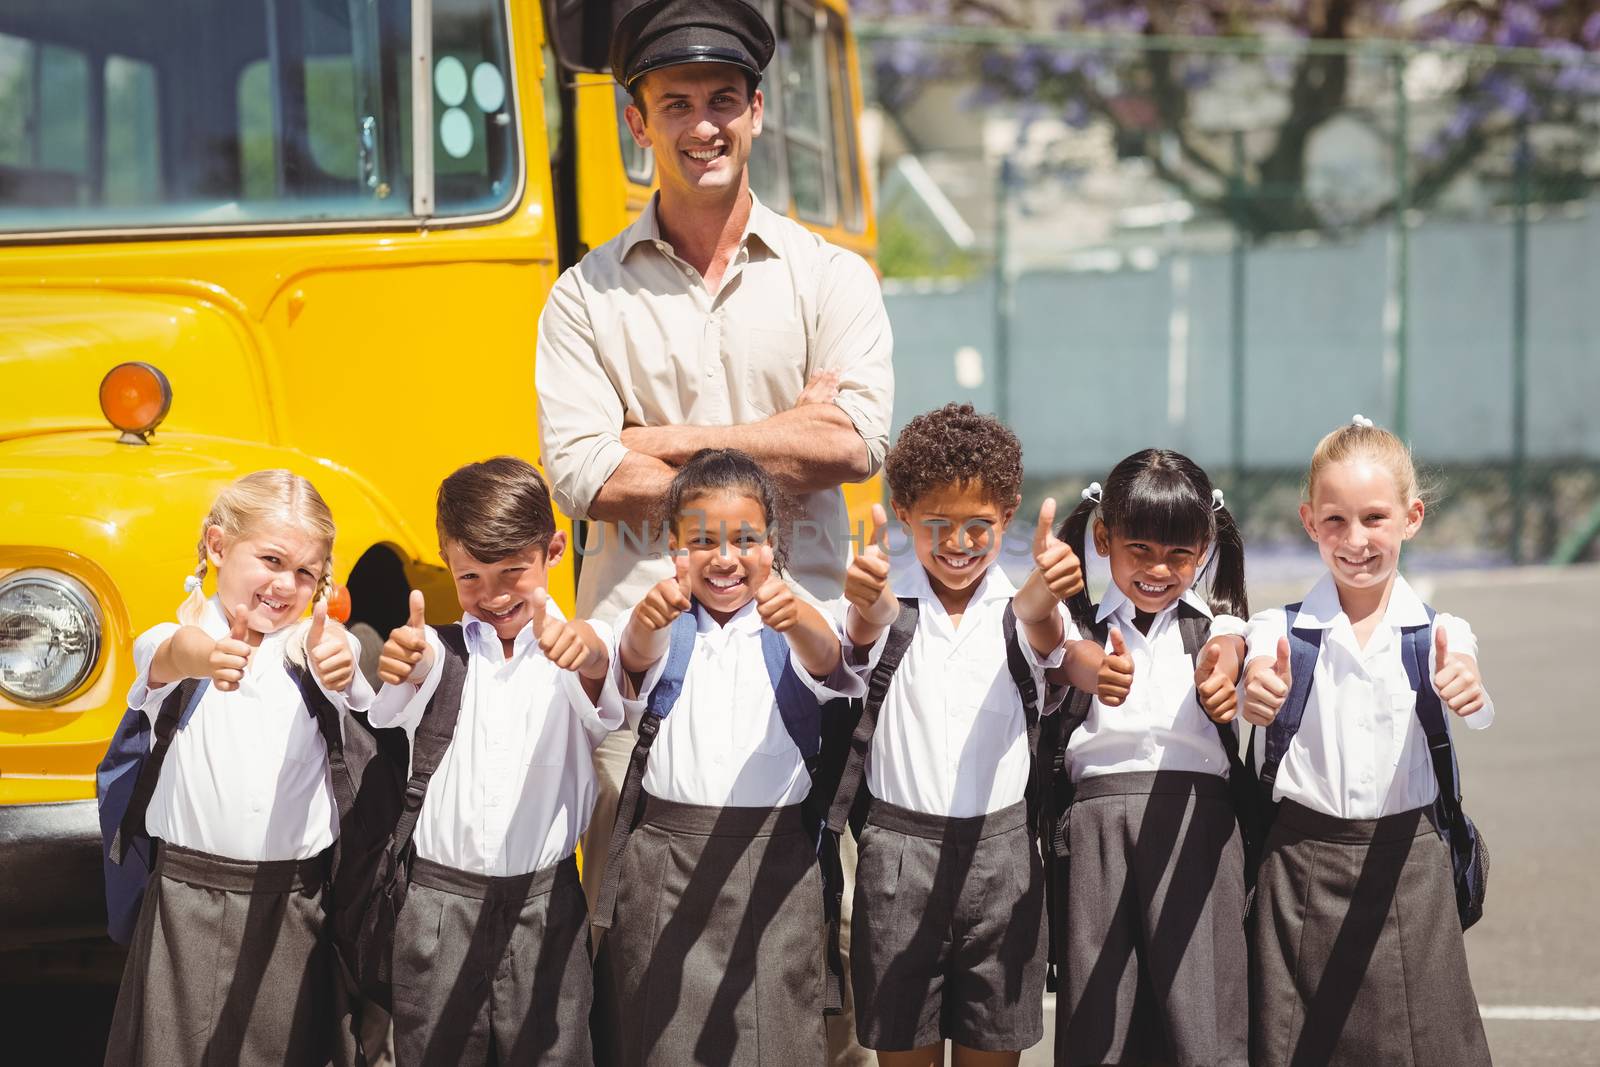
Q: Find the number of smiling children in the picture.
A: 6